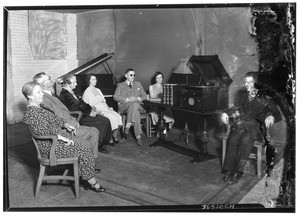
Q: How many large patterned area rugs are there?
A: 1